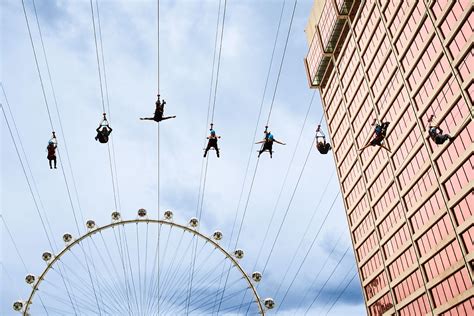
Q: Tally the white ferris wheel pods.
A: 13